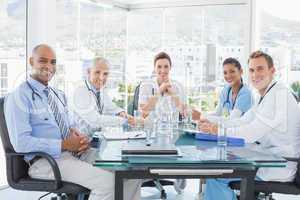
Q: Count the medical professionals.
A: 5